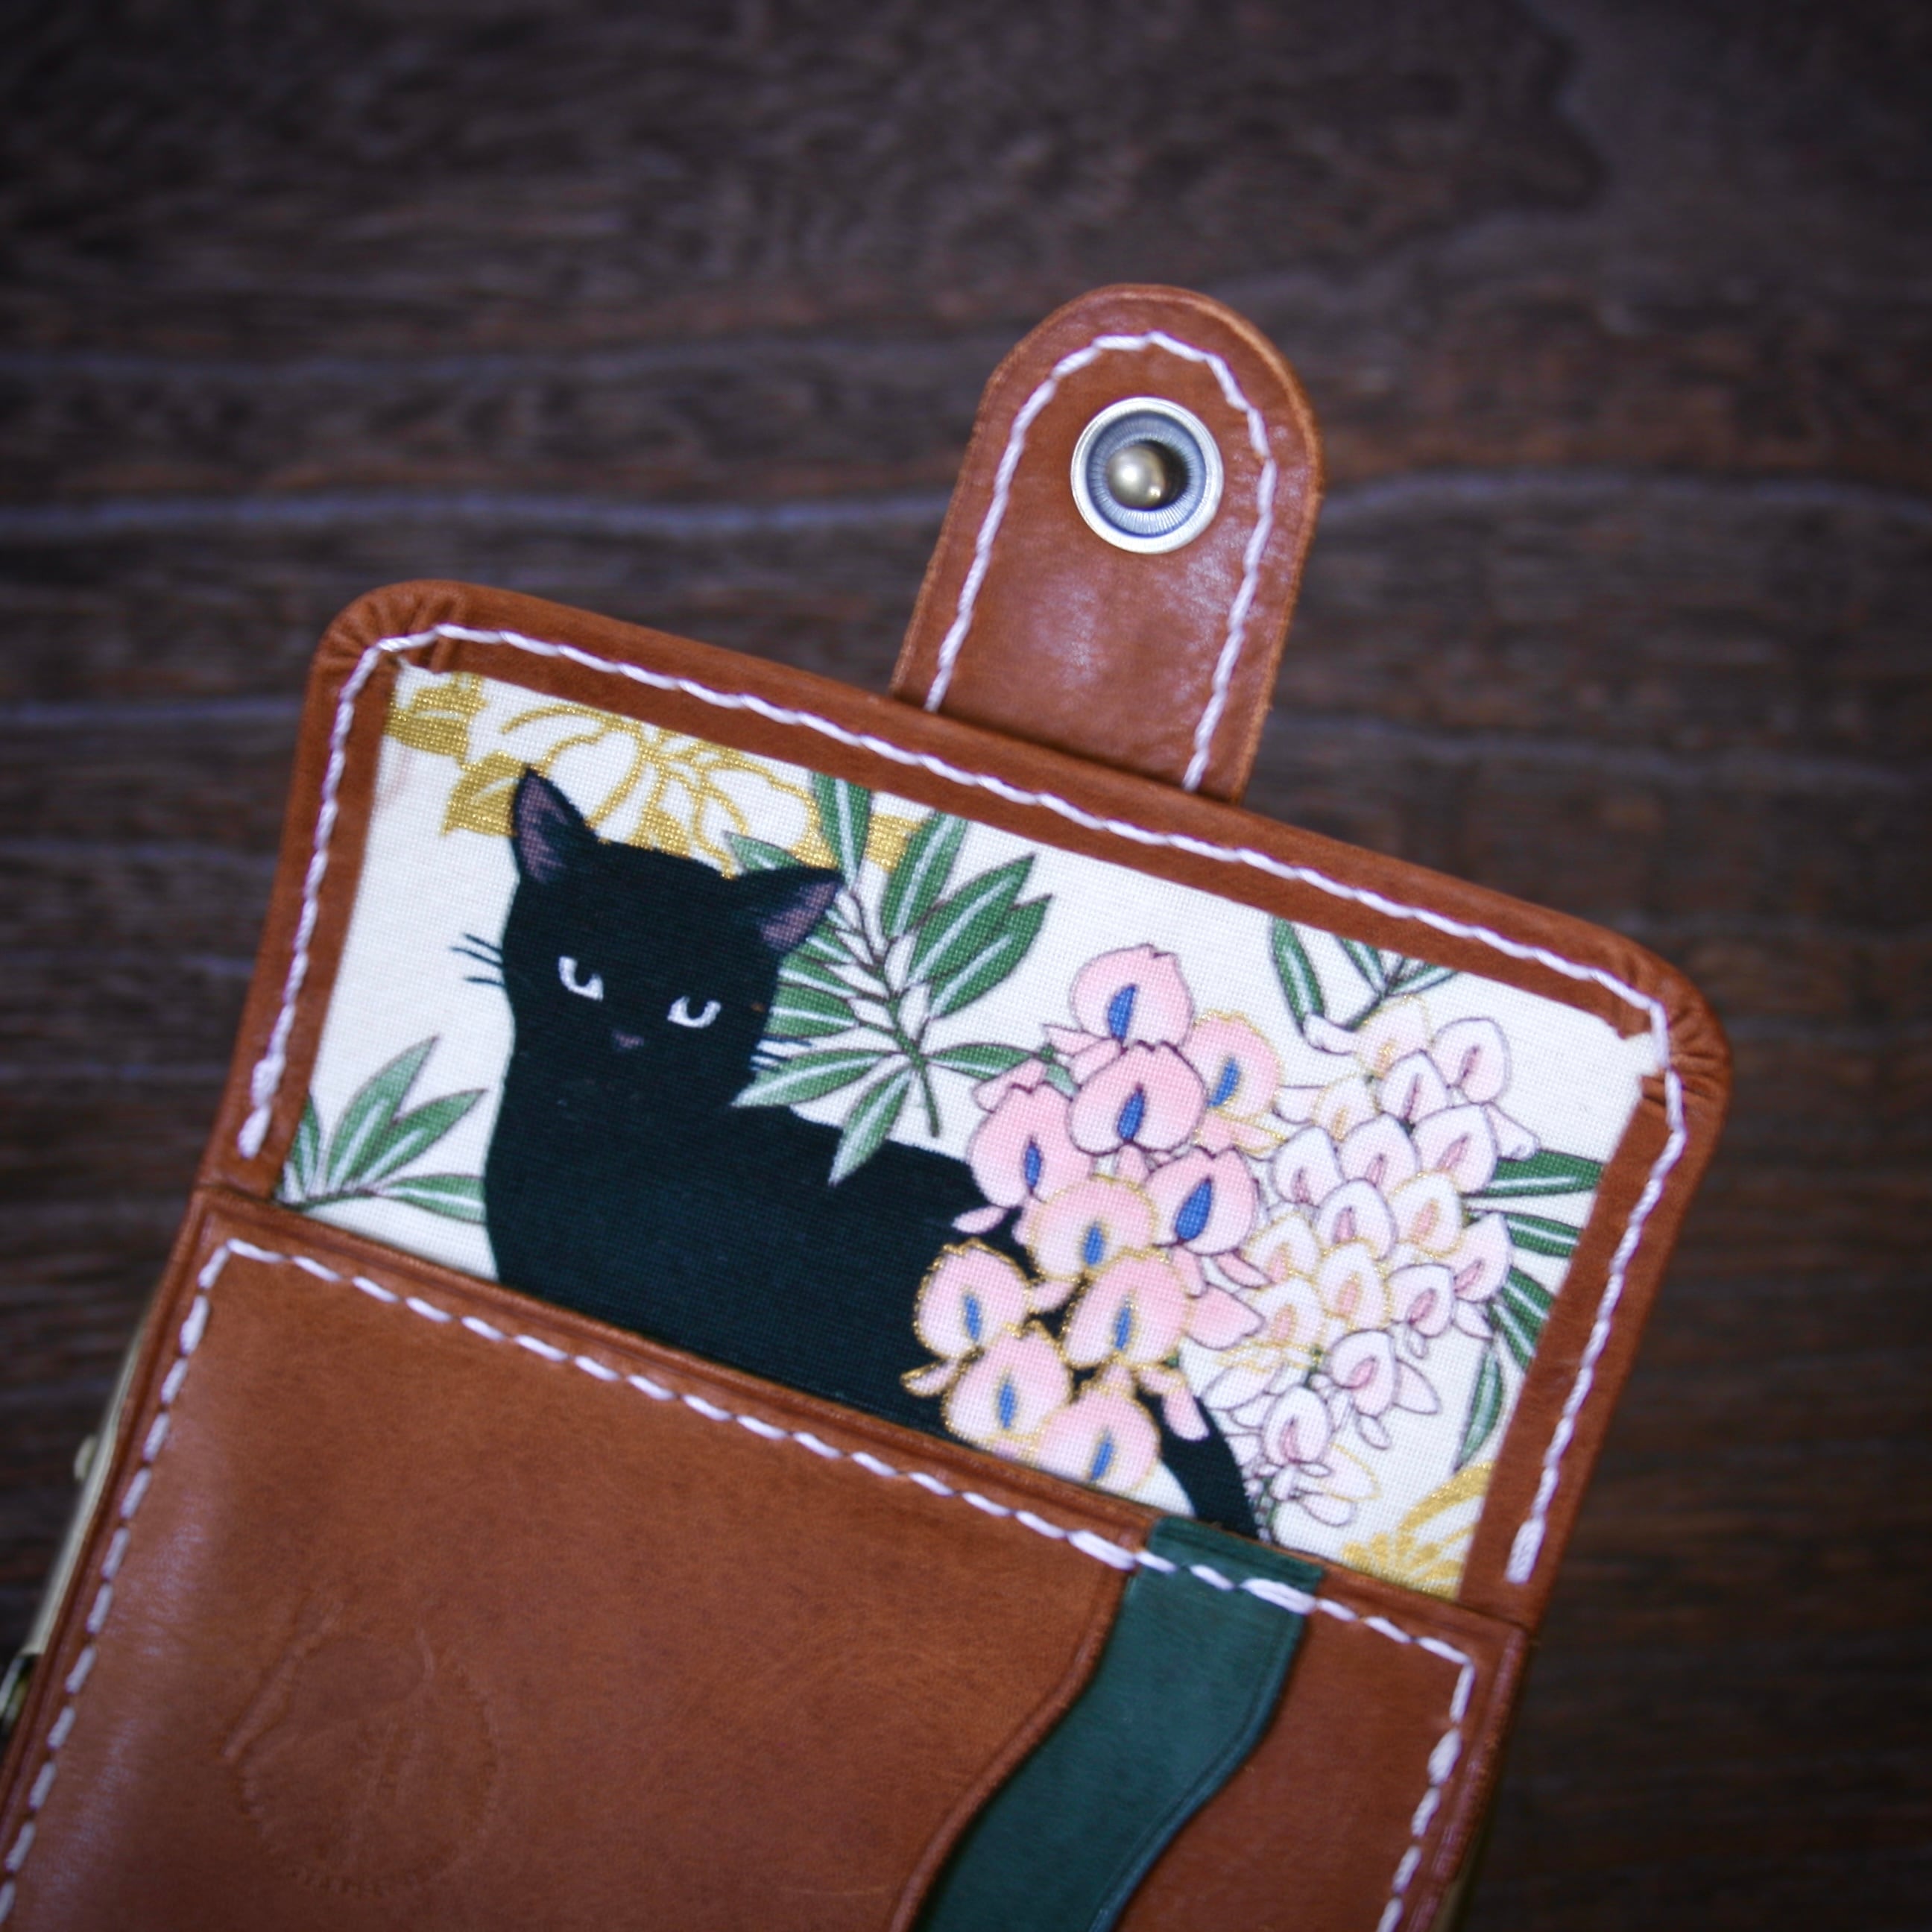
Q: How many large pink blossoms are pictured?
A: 10